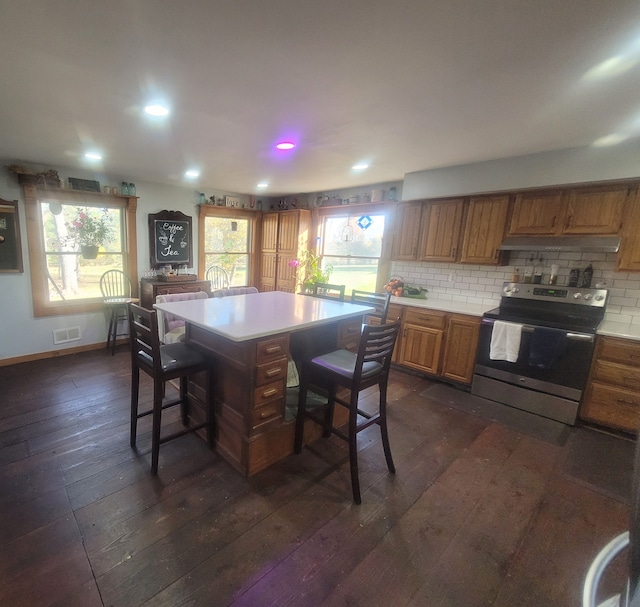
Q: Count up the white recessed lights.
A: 5